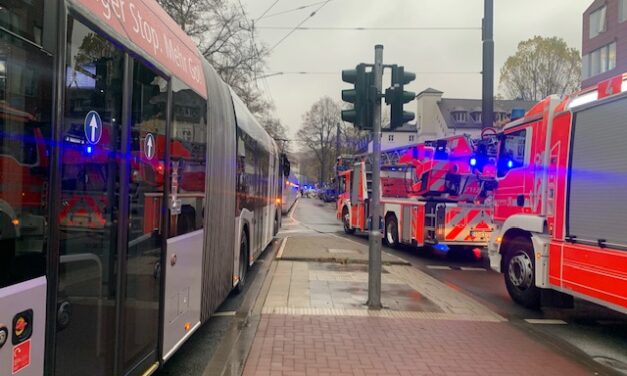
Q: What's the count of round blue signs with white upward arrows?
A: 2